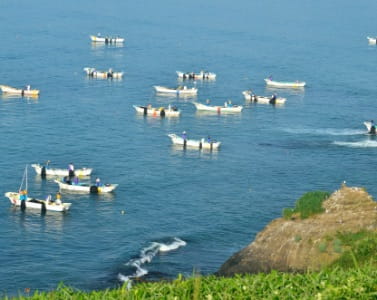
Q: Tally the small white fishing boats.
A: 15